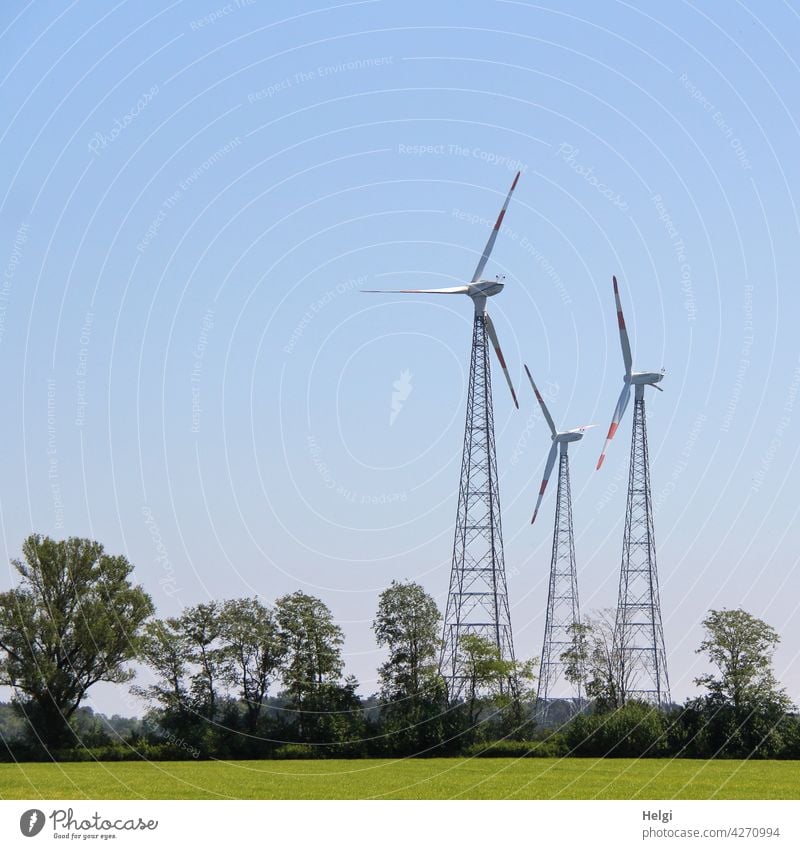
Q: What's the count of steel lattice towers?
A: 3